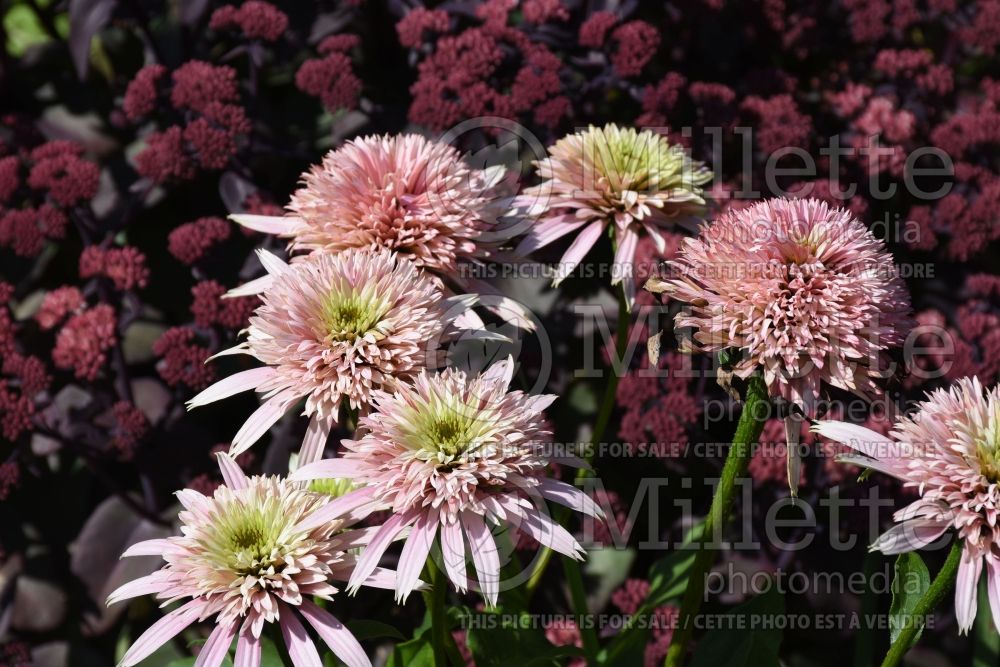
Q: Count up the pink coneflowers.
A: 7